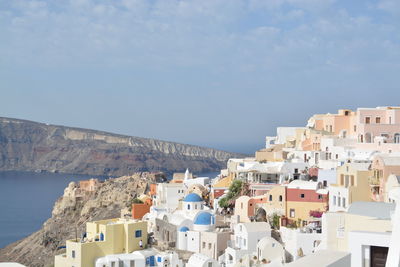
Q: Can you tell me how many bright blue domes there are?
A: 3